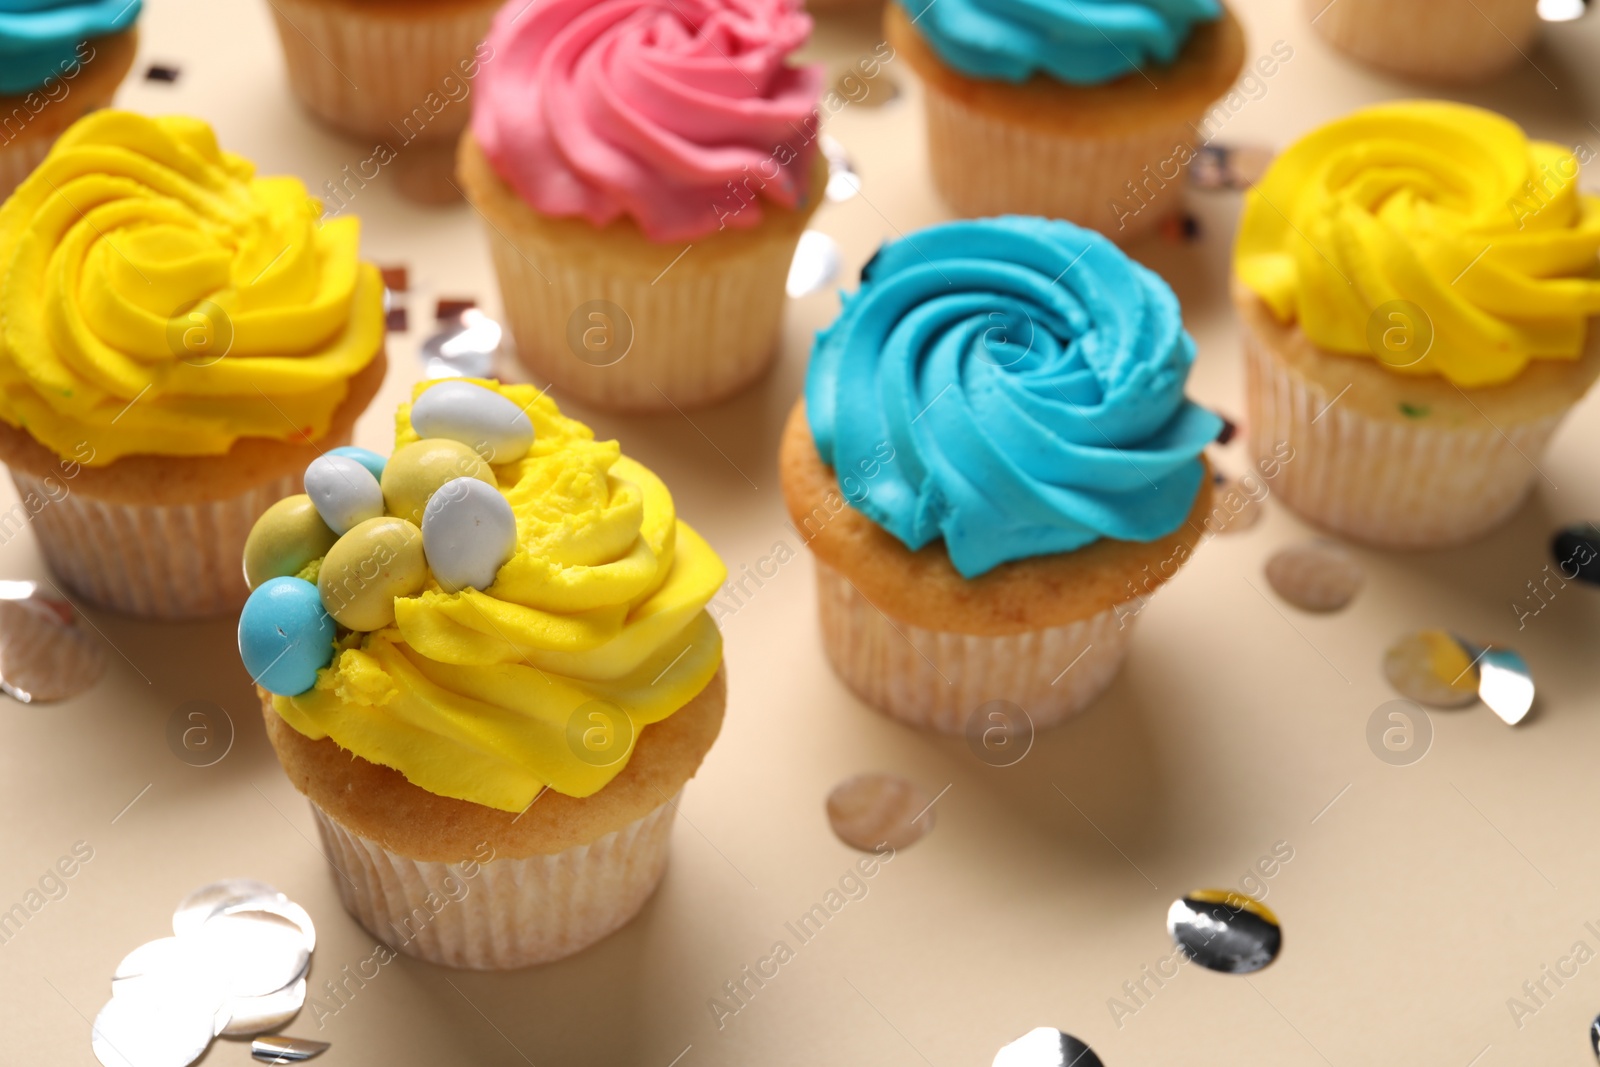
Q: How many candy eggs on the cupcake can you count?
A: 8